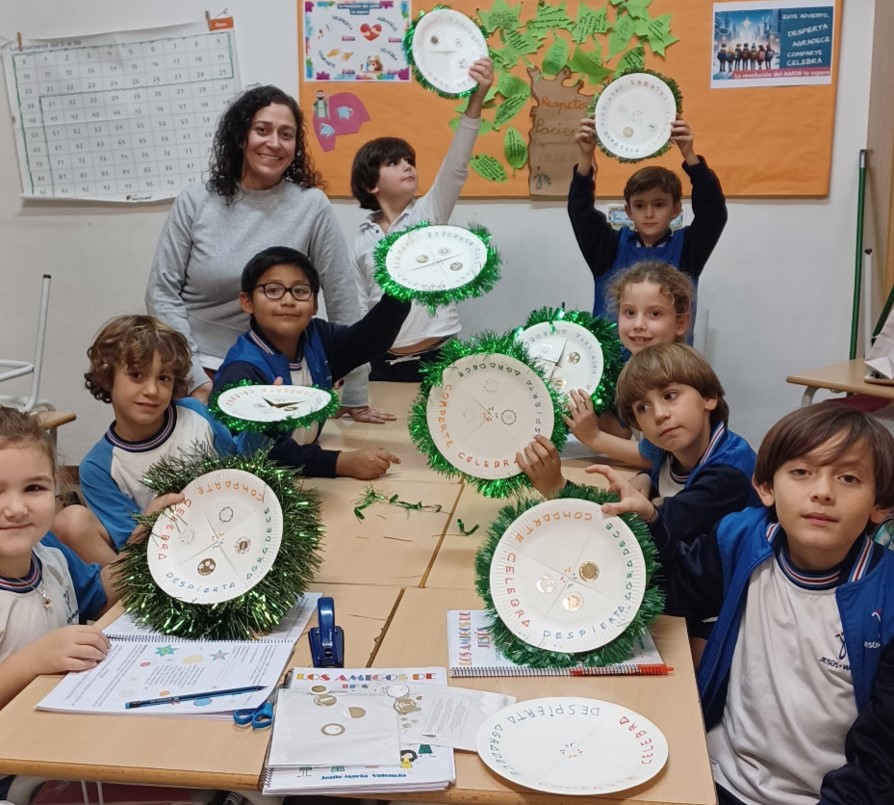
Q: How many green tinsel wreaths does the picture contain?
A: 8